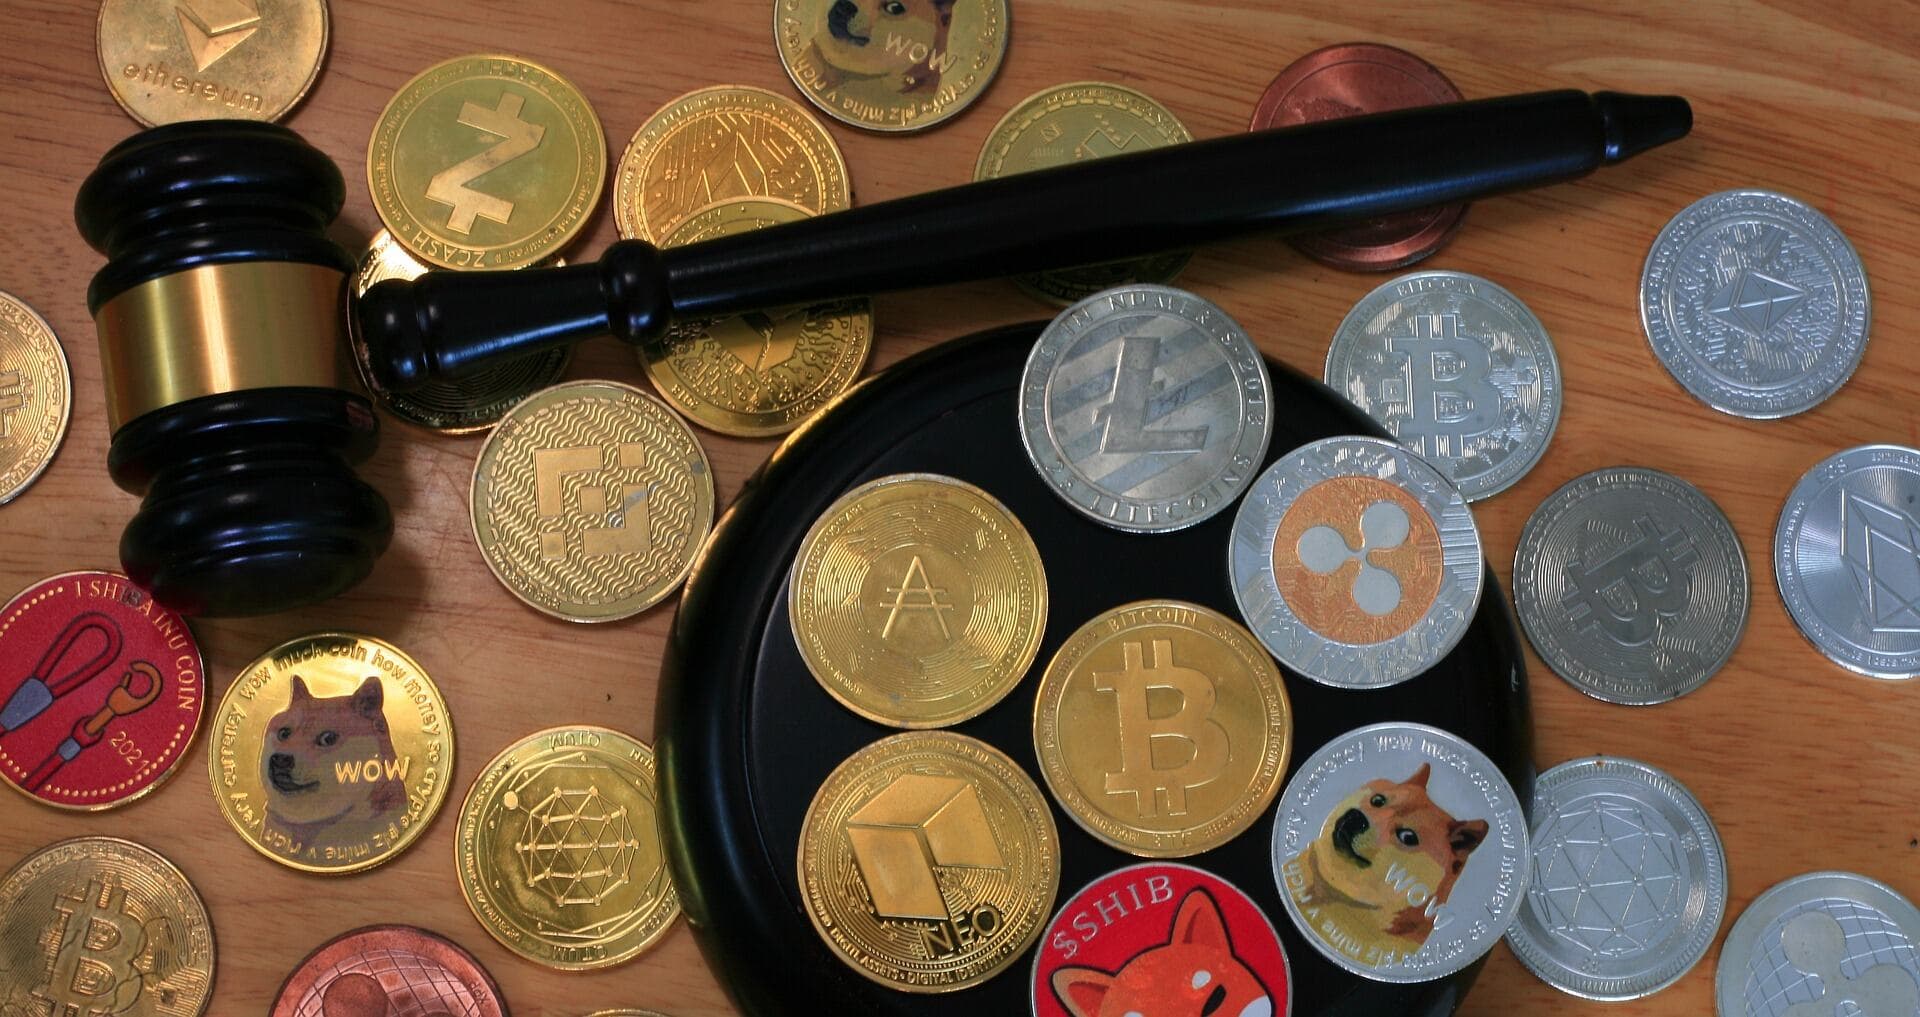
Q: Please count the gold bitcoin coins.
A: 3